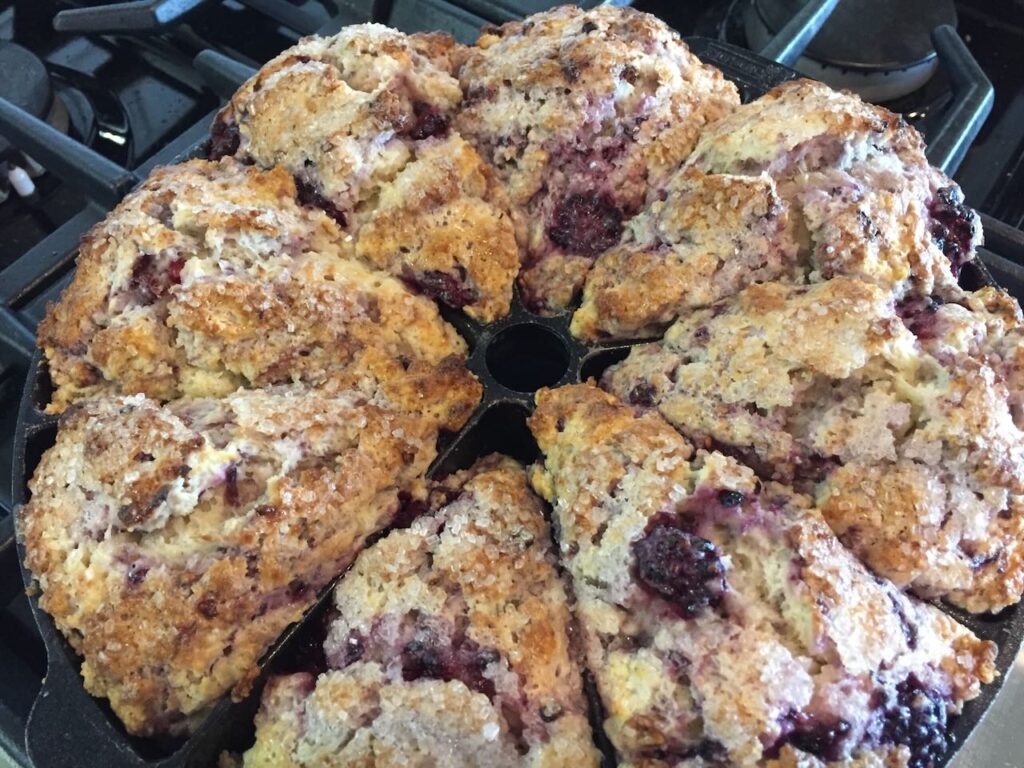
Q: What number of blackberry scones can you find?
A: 8